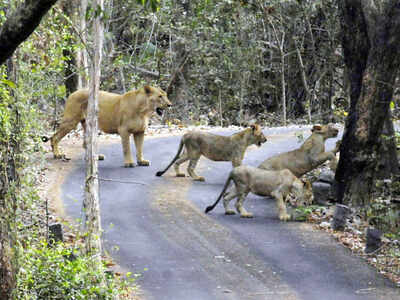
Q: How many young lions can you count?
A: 3